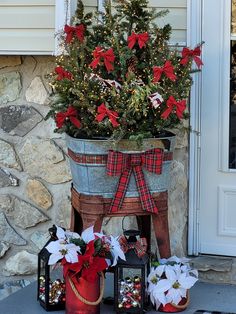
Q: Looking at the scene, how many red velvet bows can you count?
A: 9